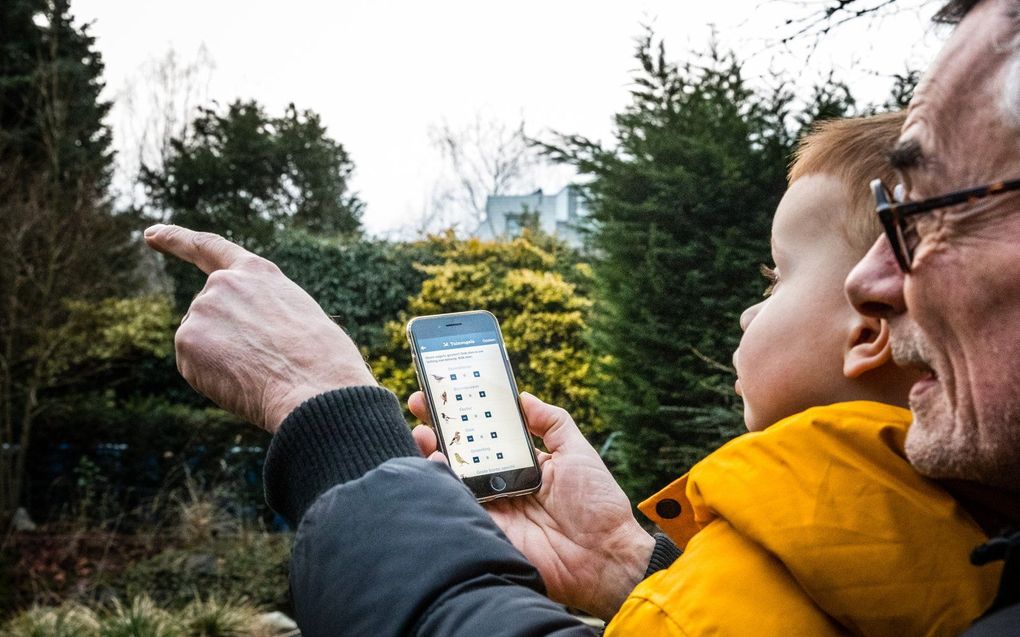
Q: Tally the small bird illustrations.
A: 5